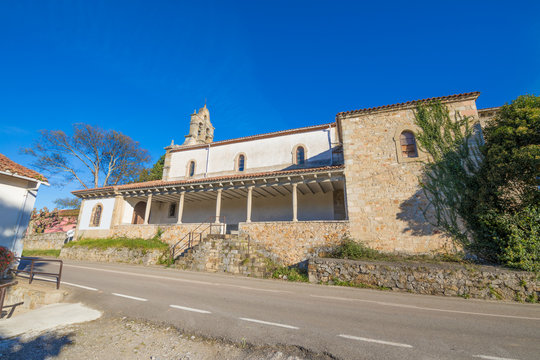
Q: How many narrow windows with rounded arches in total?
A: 5